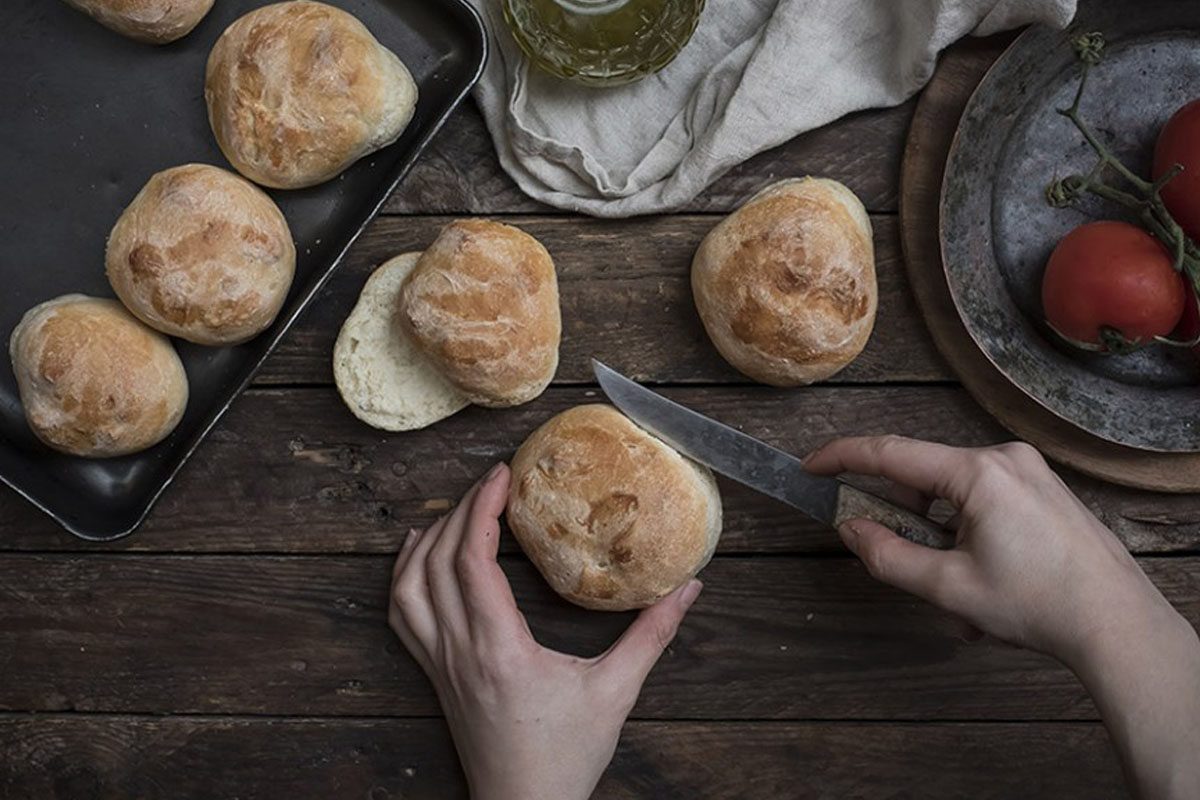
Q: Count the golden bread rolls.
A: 7